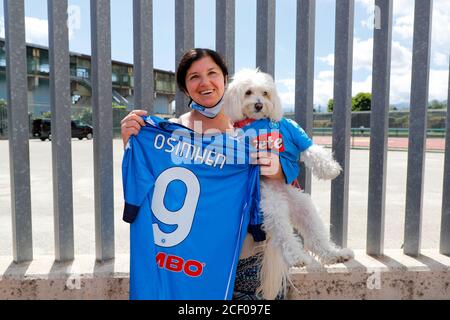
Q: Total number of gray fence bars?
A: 12